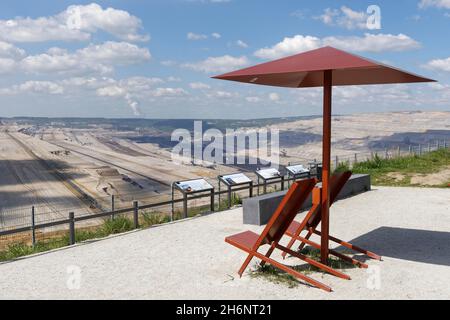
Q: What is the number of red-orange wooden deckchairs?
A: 2